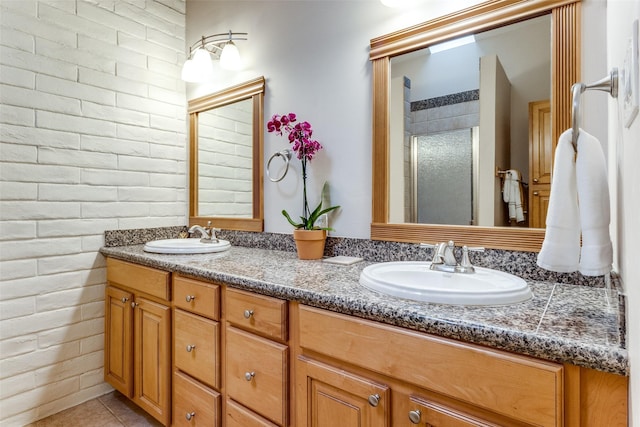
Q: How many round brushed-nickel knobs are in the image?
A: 9